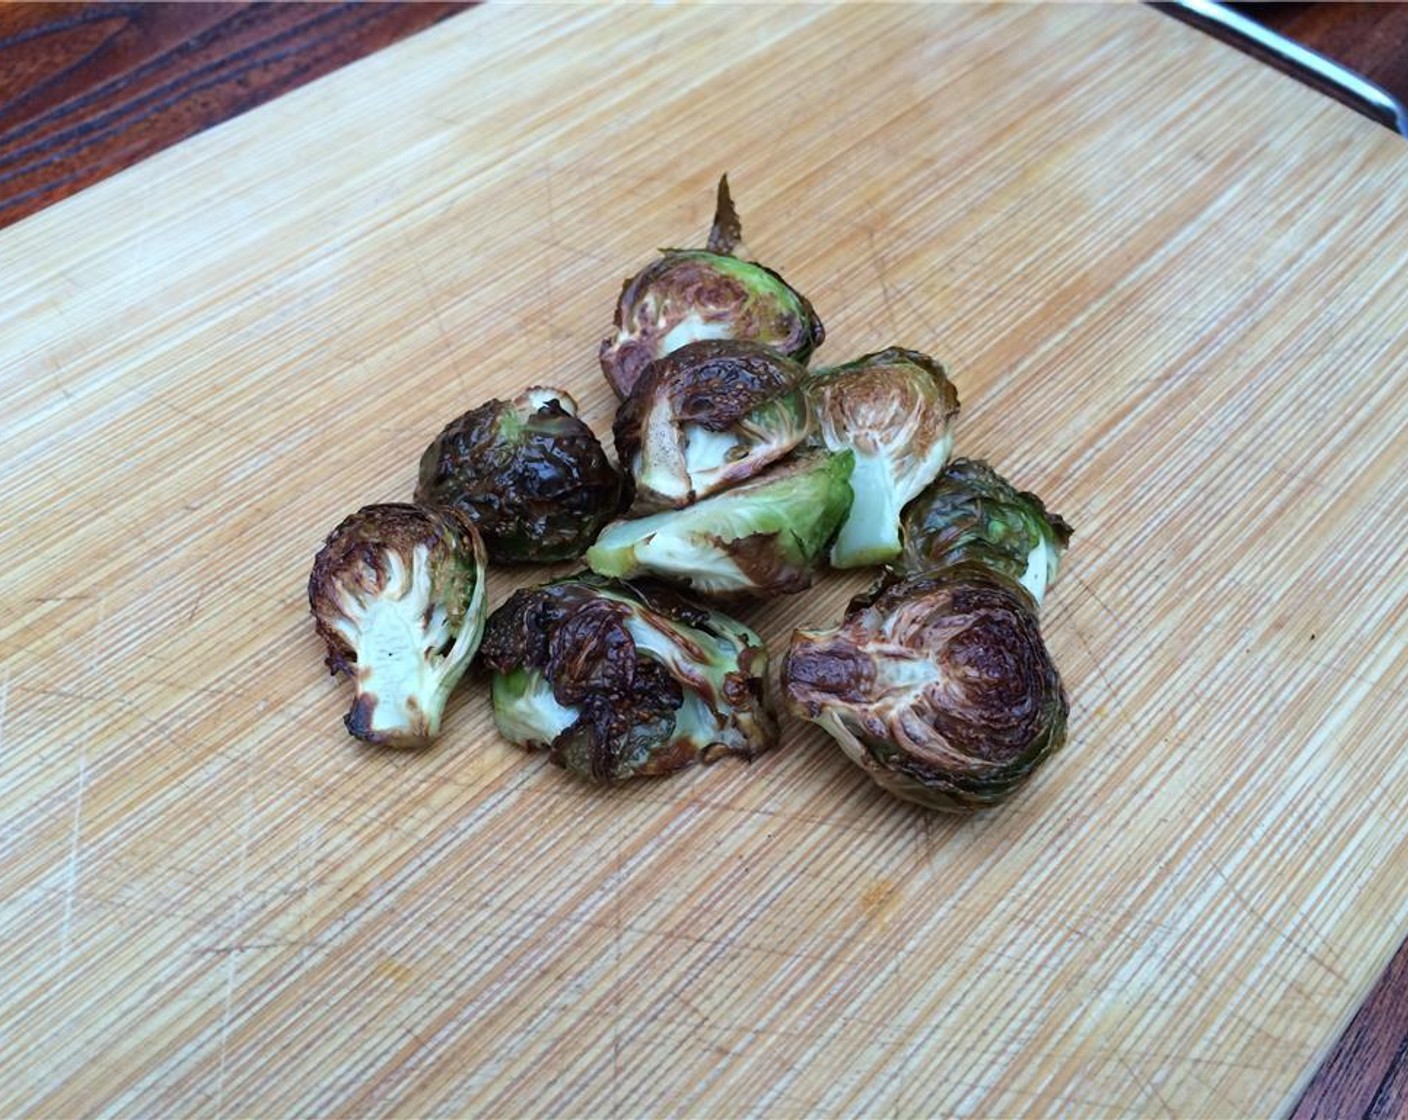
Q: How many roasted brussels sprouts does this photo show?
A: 9